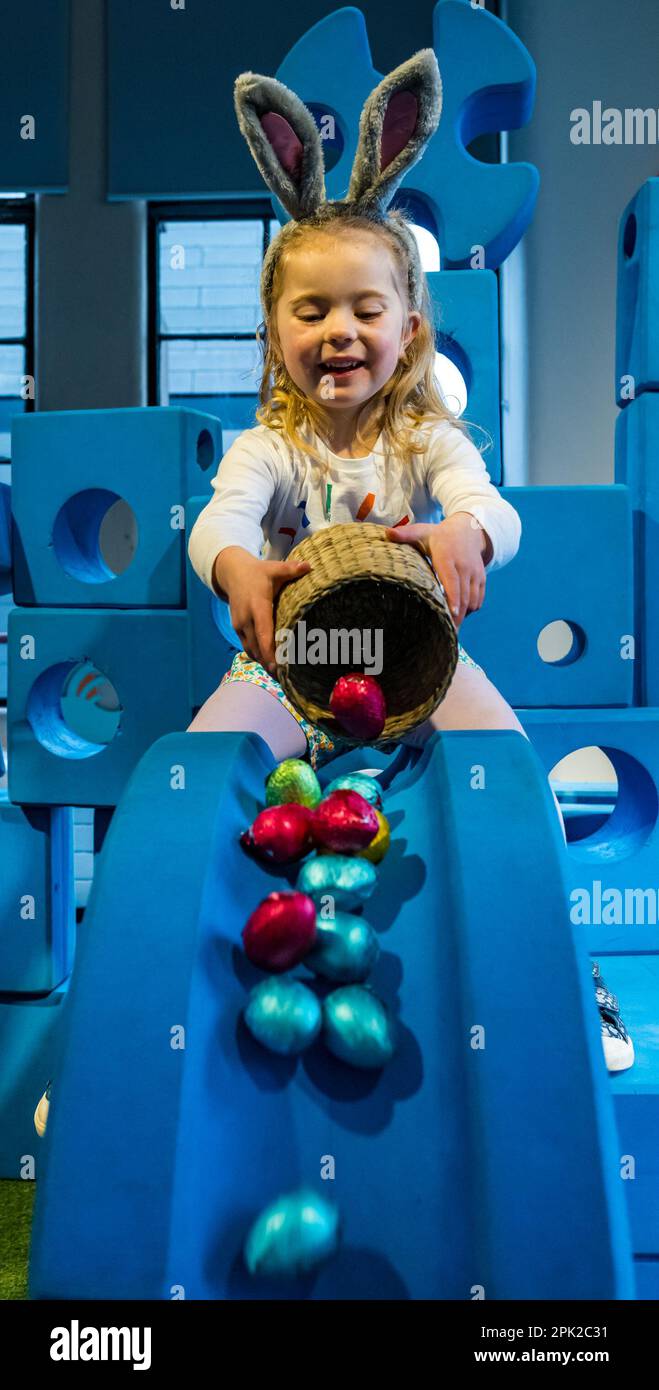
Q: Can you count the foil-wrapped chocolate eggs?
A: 12